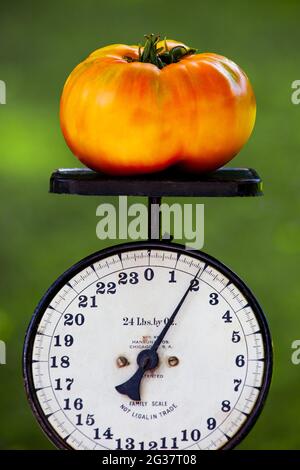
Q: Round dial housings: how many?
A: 1